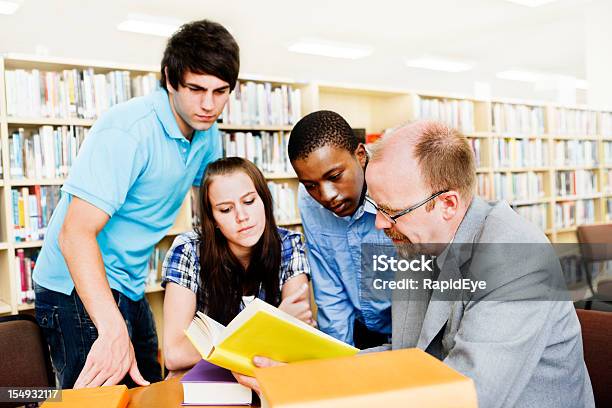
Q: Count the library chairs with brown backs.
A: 3